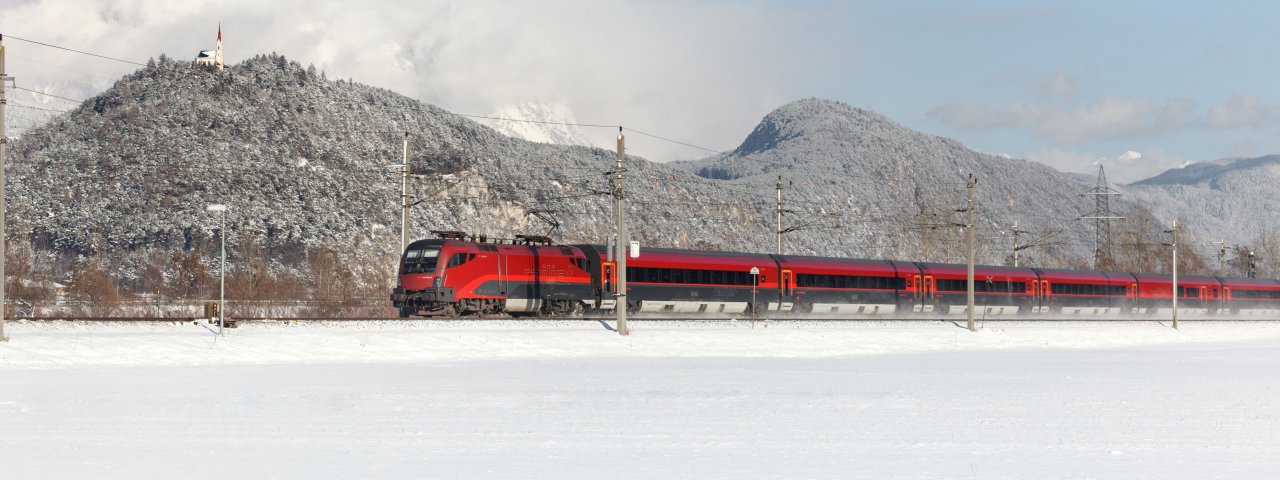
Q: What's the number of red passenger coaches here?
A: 6